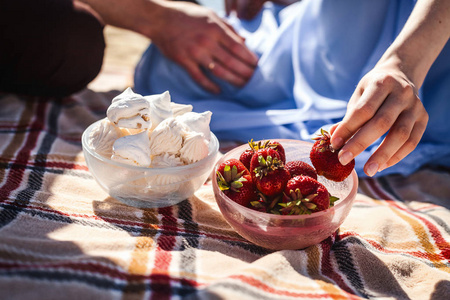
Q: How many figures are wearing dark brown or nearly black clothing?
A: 1